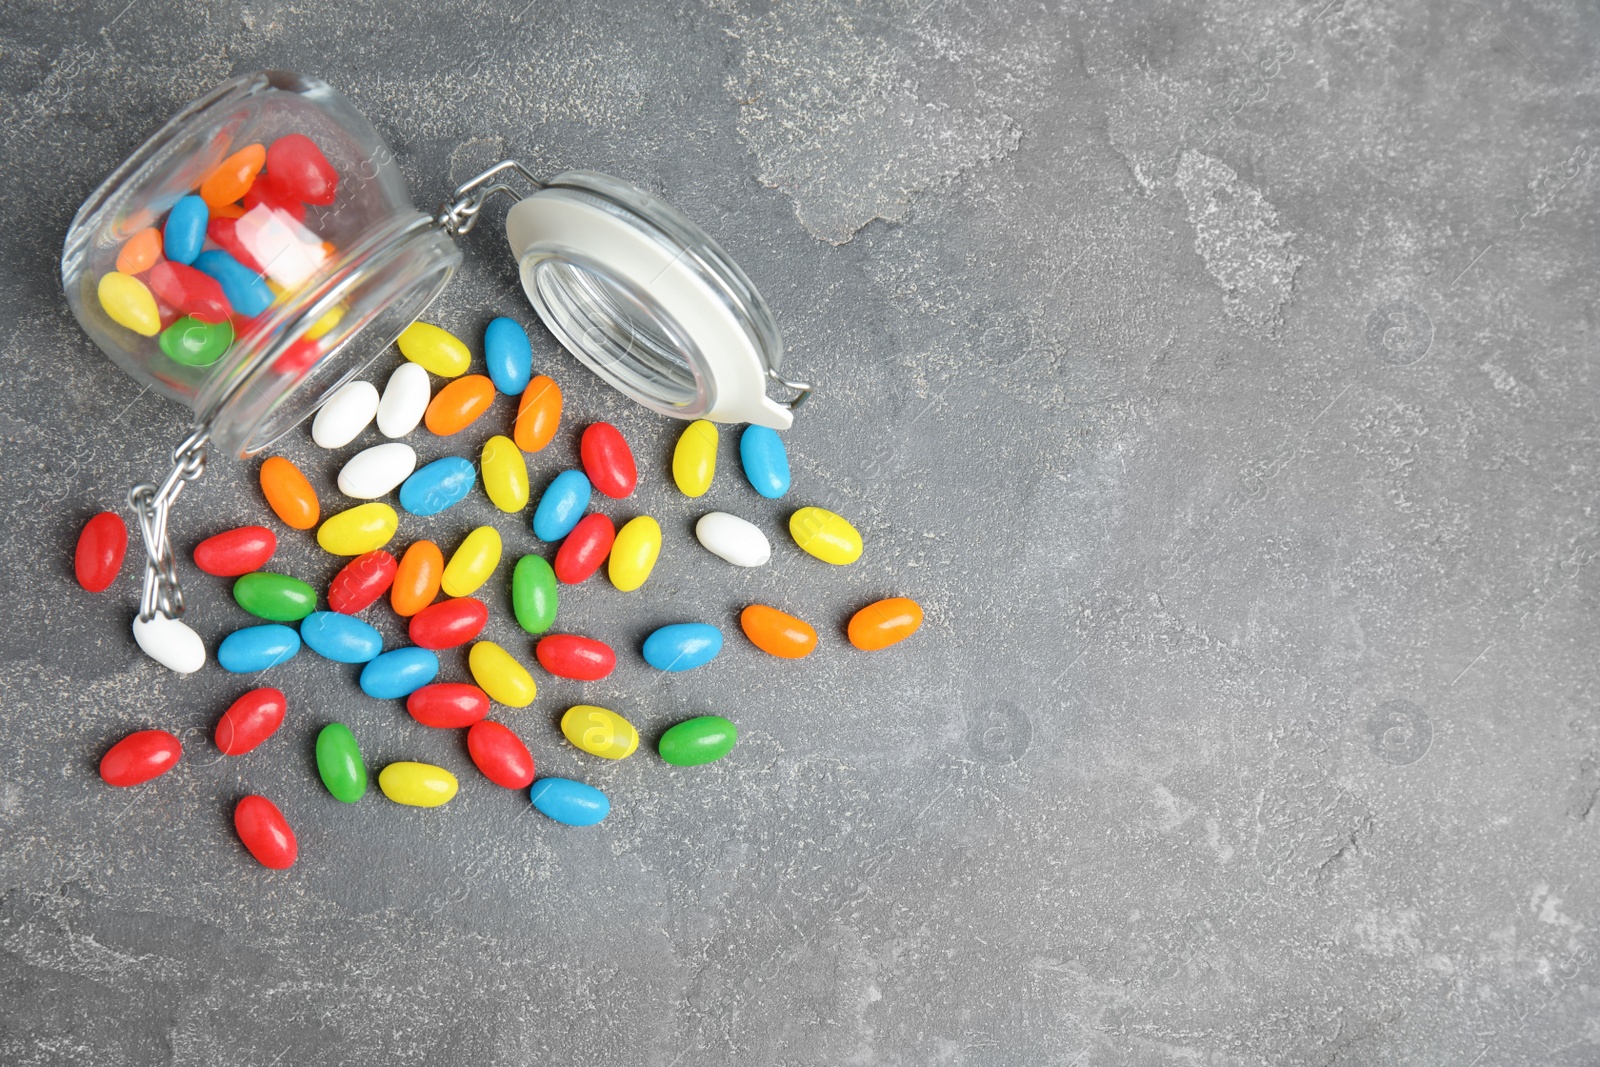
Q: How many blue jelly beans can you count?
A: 11